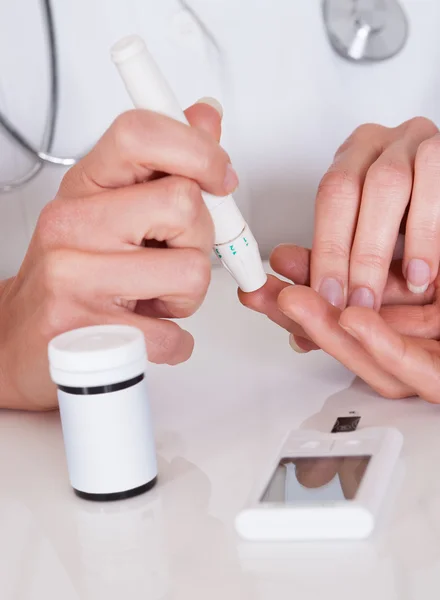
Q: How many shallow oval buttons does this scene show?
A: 2